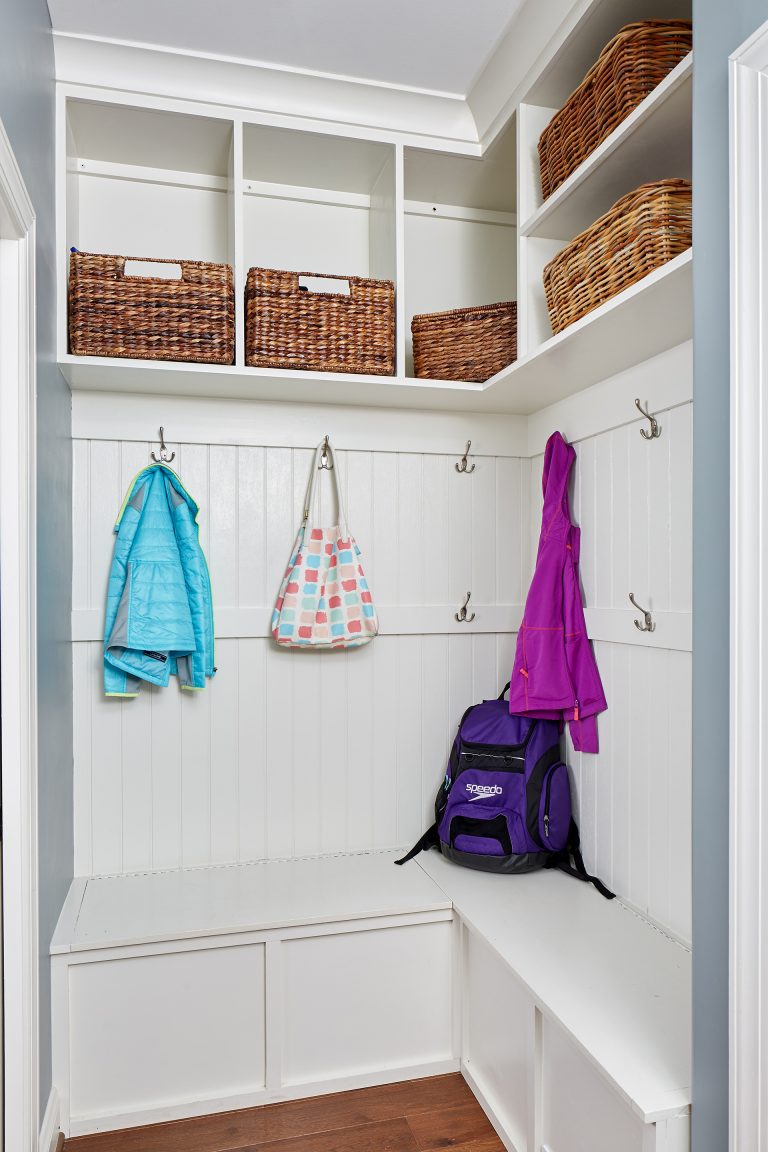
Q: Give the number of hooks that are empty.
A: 4